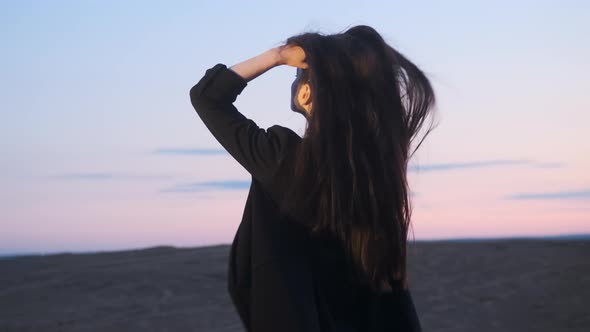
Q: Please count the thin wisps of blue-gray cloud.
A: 5